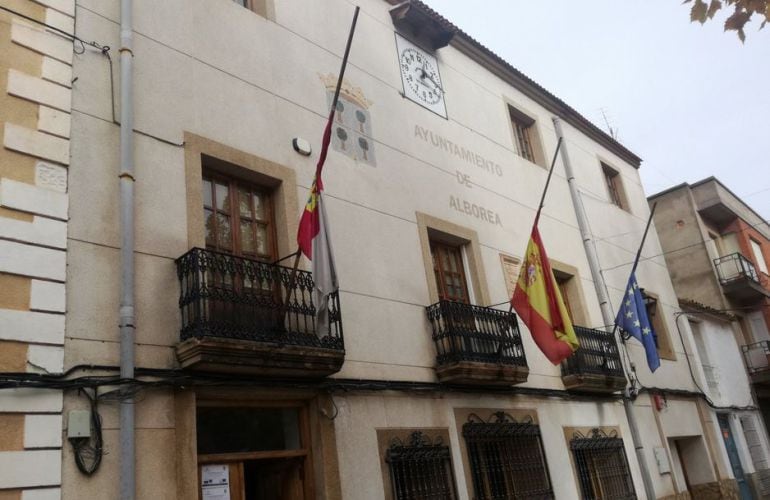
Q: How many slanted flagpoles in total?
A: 3